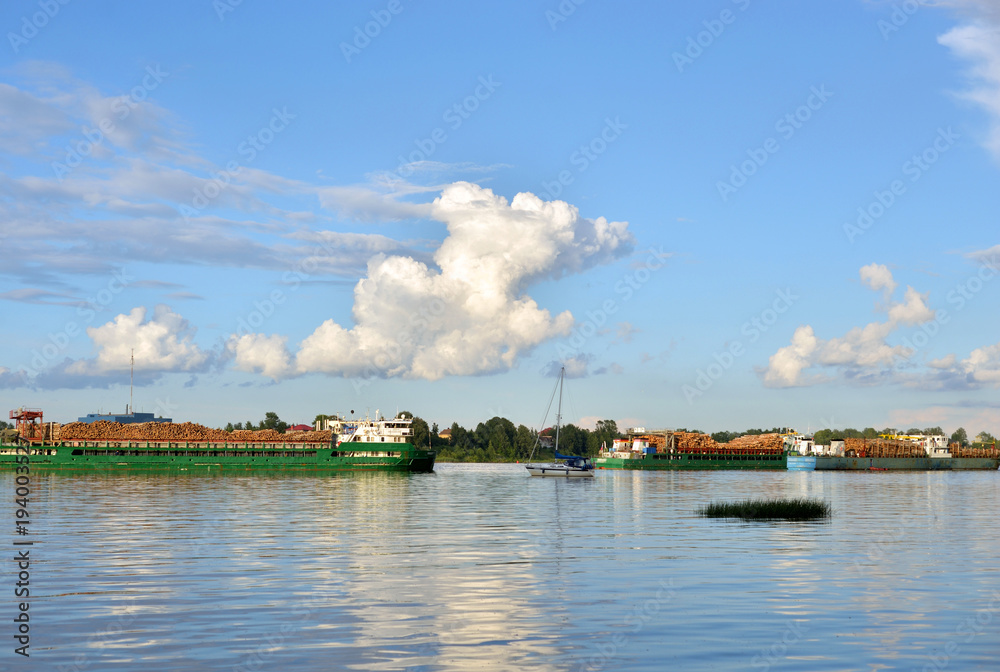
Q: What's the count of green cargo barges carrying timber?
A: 2